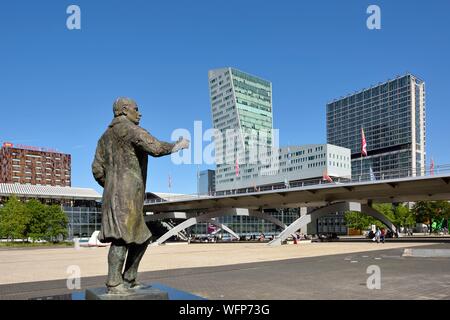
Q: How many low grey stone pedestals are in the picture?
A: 1